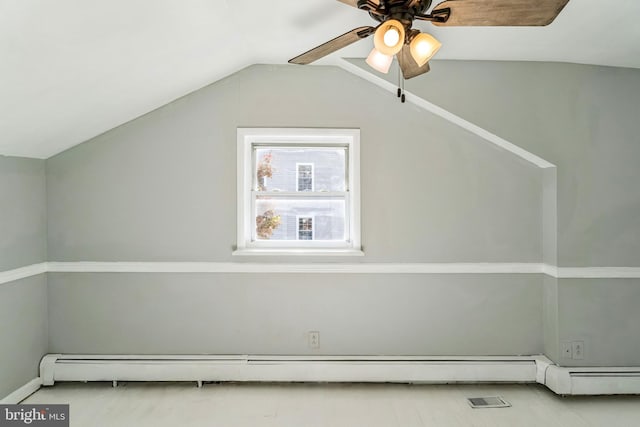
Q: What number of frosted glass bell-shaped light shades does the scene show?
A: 3